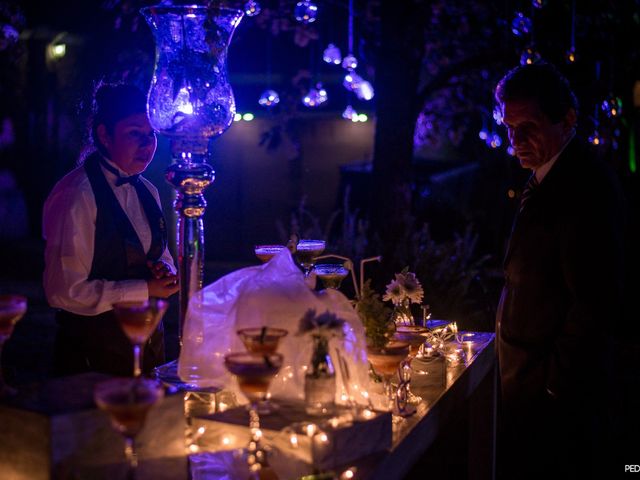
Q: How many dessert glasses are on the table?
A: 10